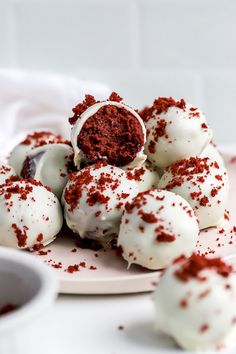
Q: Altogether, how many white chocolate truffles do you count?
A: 12